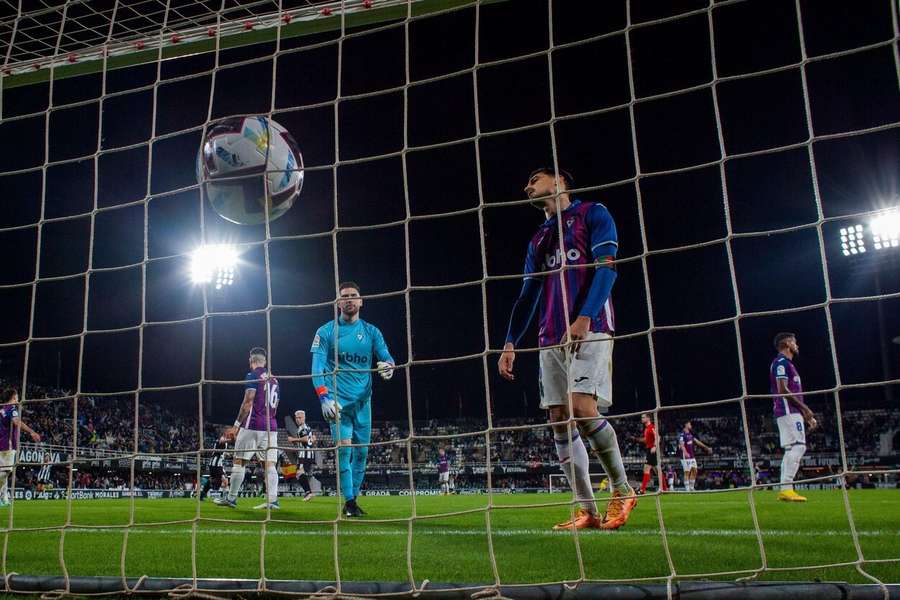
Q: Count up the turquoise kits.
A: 1